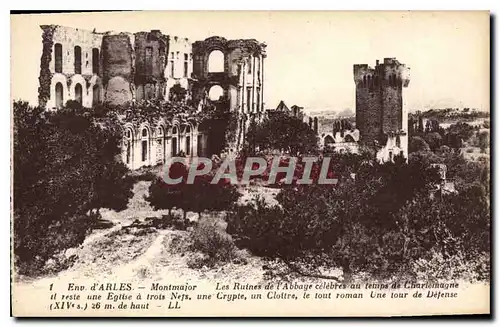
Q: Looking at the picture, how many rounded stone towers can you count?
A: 1